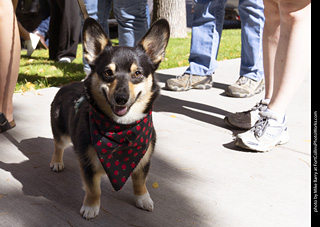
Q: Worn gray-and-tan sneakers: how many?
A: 2